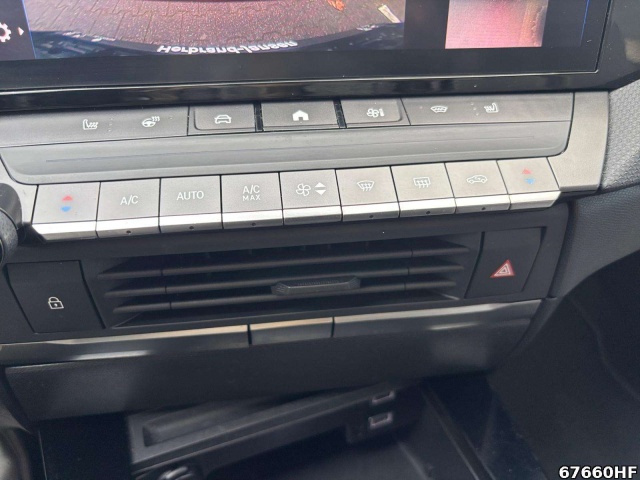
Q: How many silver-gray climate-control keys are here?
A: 9